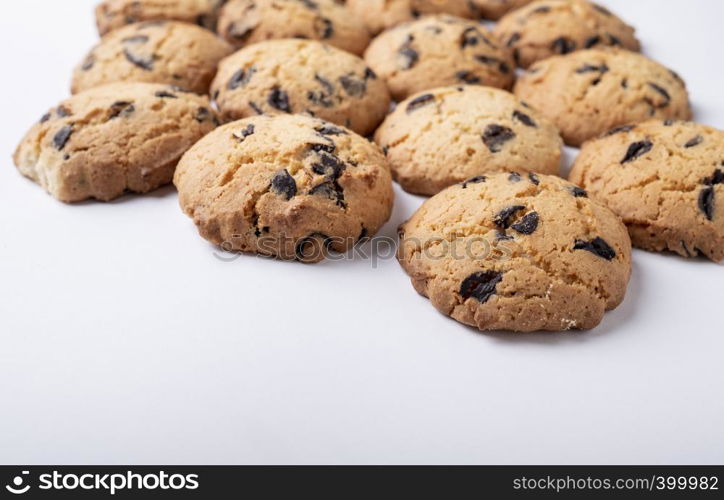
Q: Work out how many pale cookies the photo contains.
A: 14